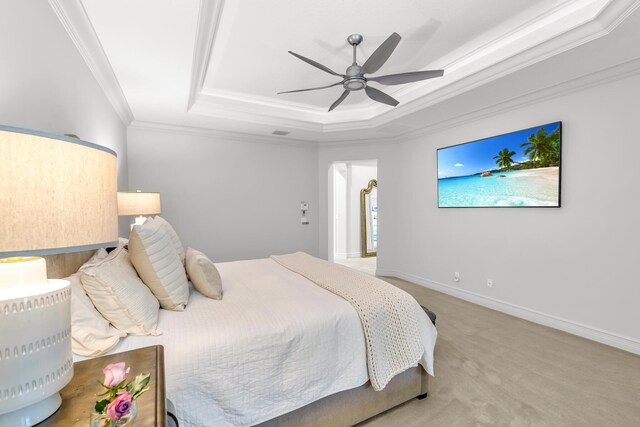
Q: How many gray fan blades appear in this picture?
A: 6